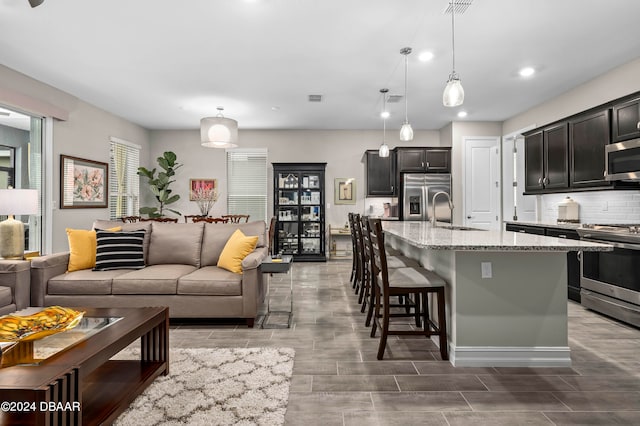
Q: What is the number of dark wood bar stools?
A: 4